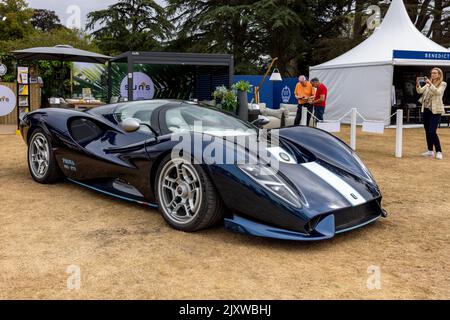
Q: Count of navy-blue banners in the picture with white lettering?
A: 1